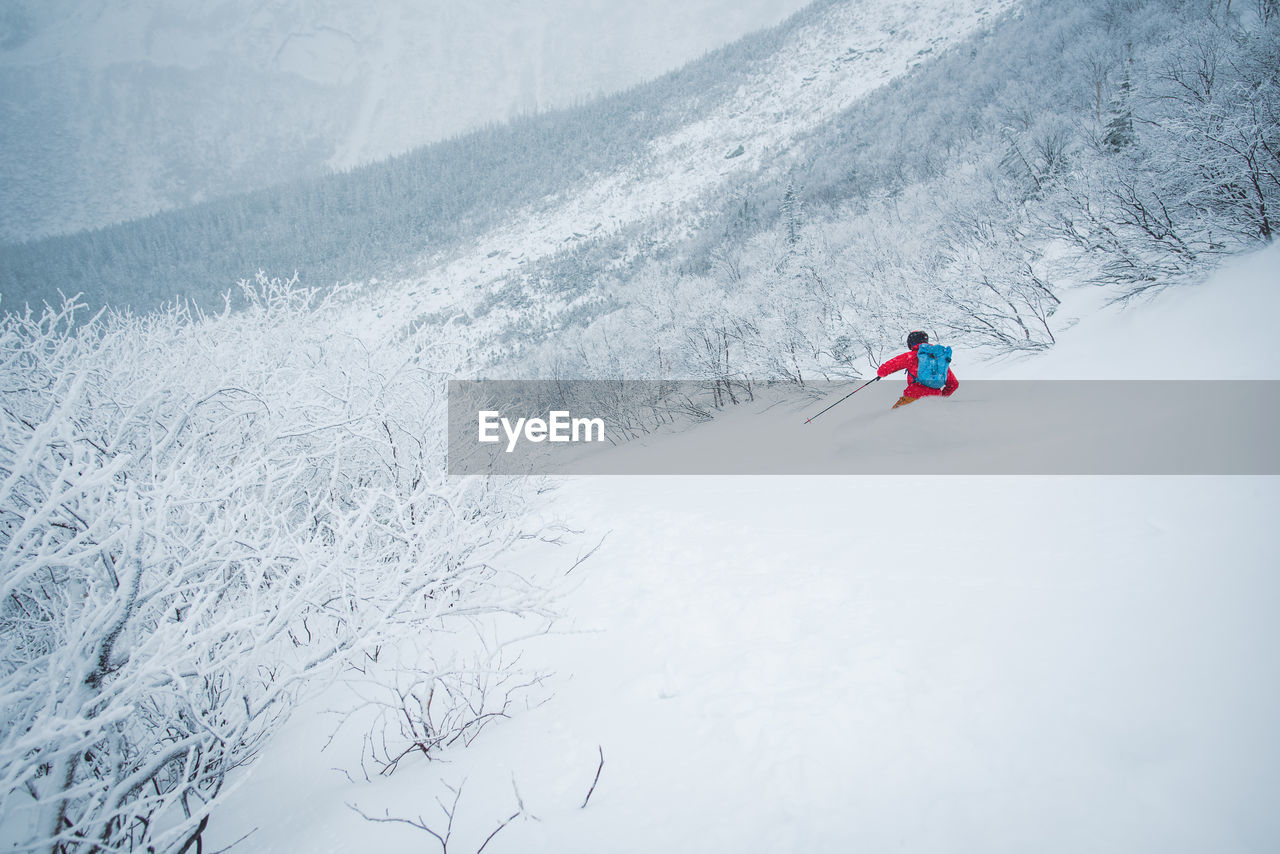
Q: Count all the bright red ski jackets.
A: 1